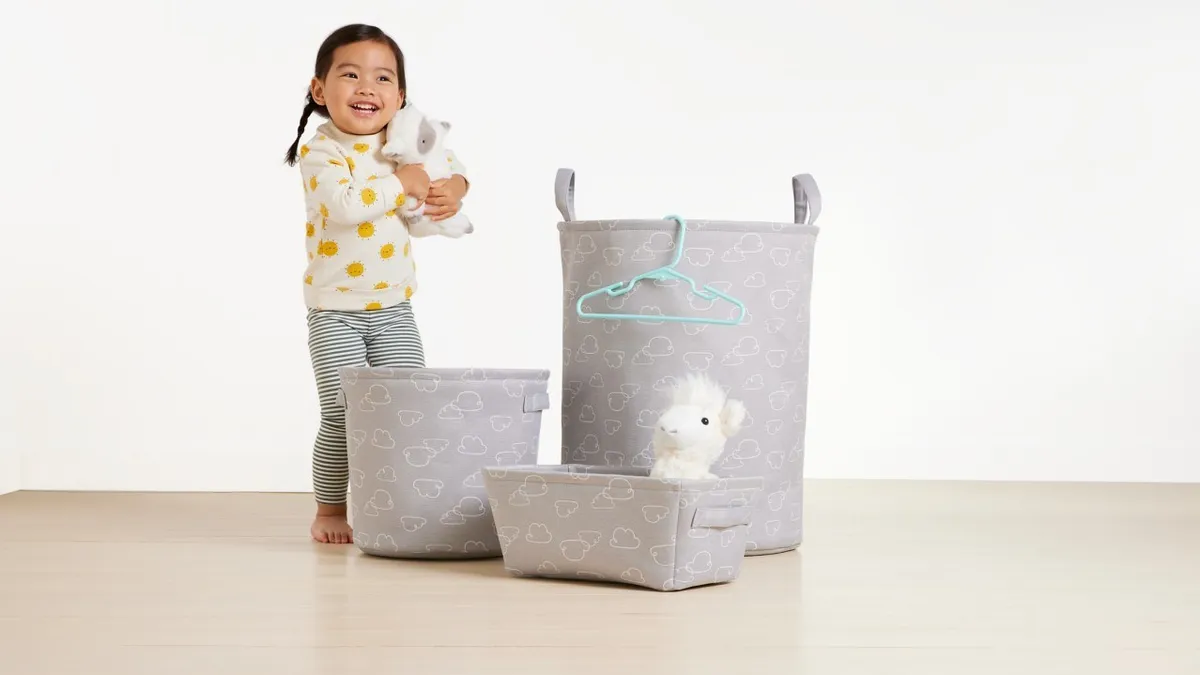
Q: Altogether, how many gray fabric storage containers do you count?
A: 3